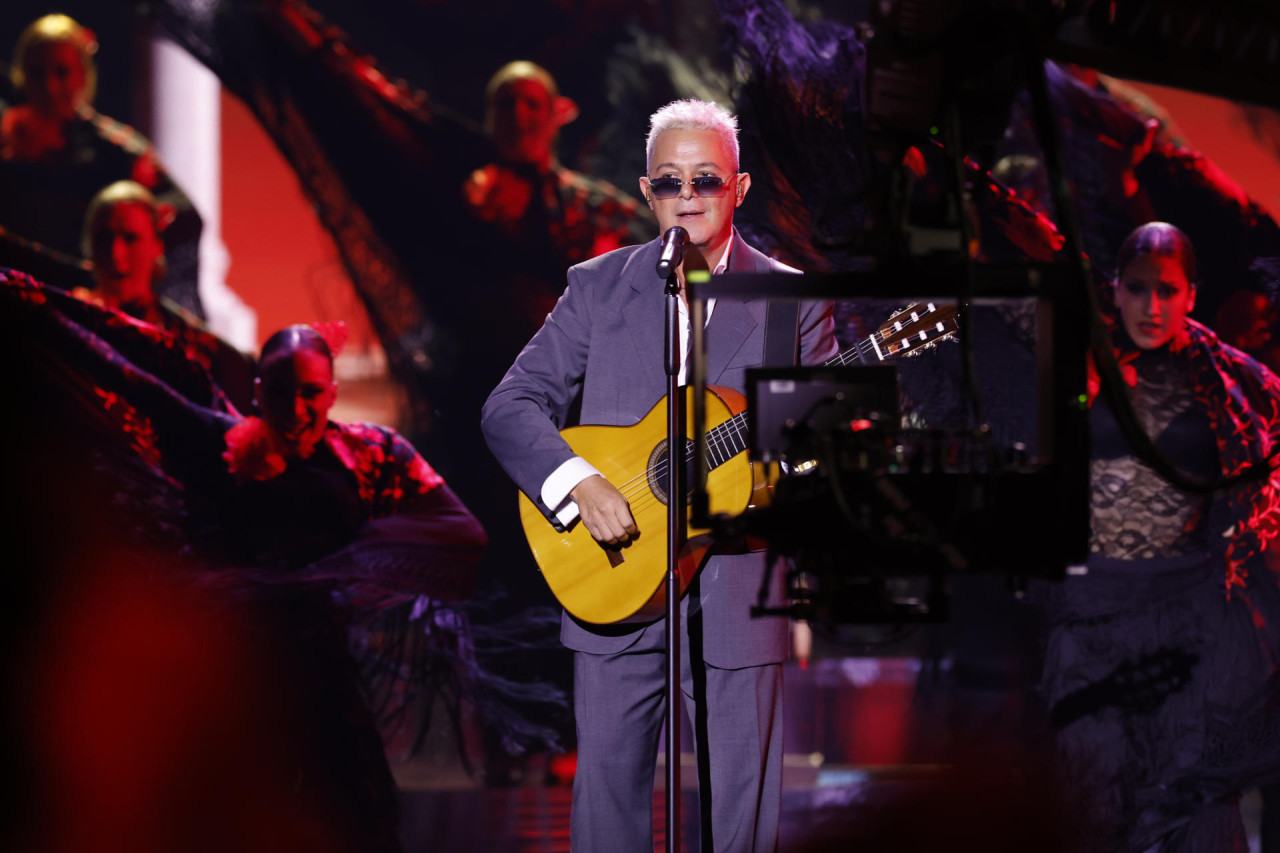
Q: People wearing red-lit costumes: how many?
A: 5